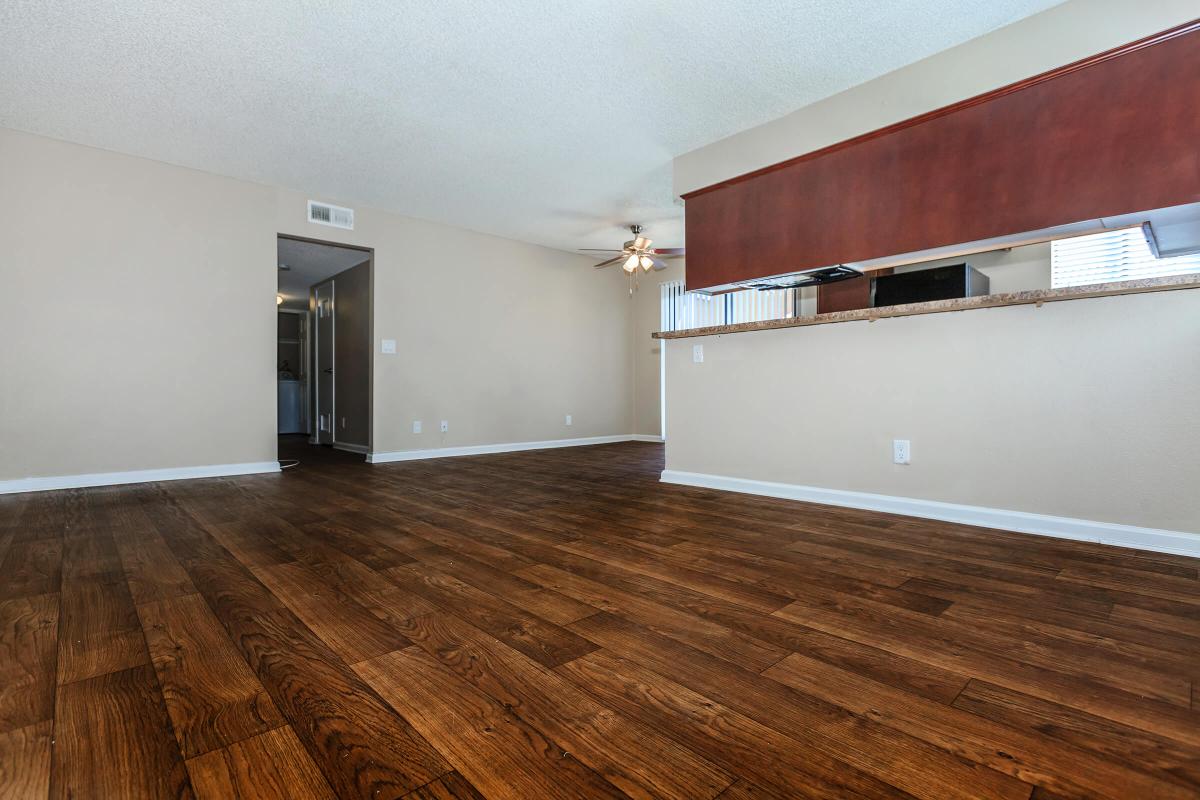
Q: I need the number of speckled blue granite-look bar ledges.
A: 0